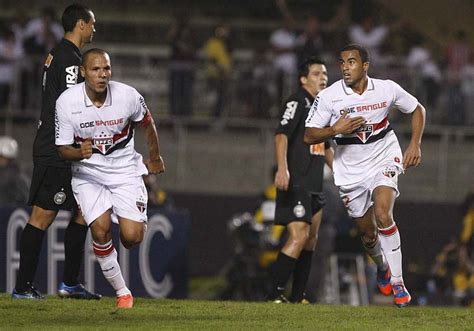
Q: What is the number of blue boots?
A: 2